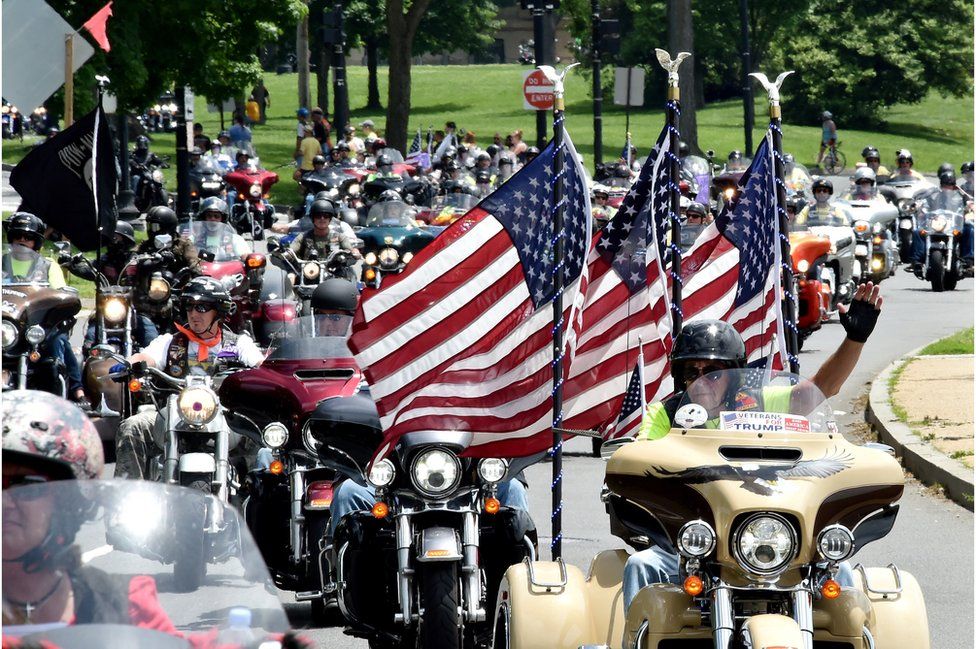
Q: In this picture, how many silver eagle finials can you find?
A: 3